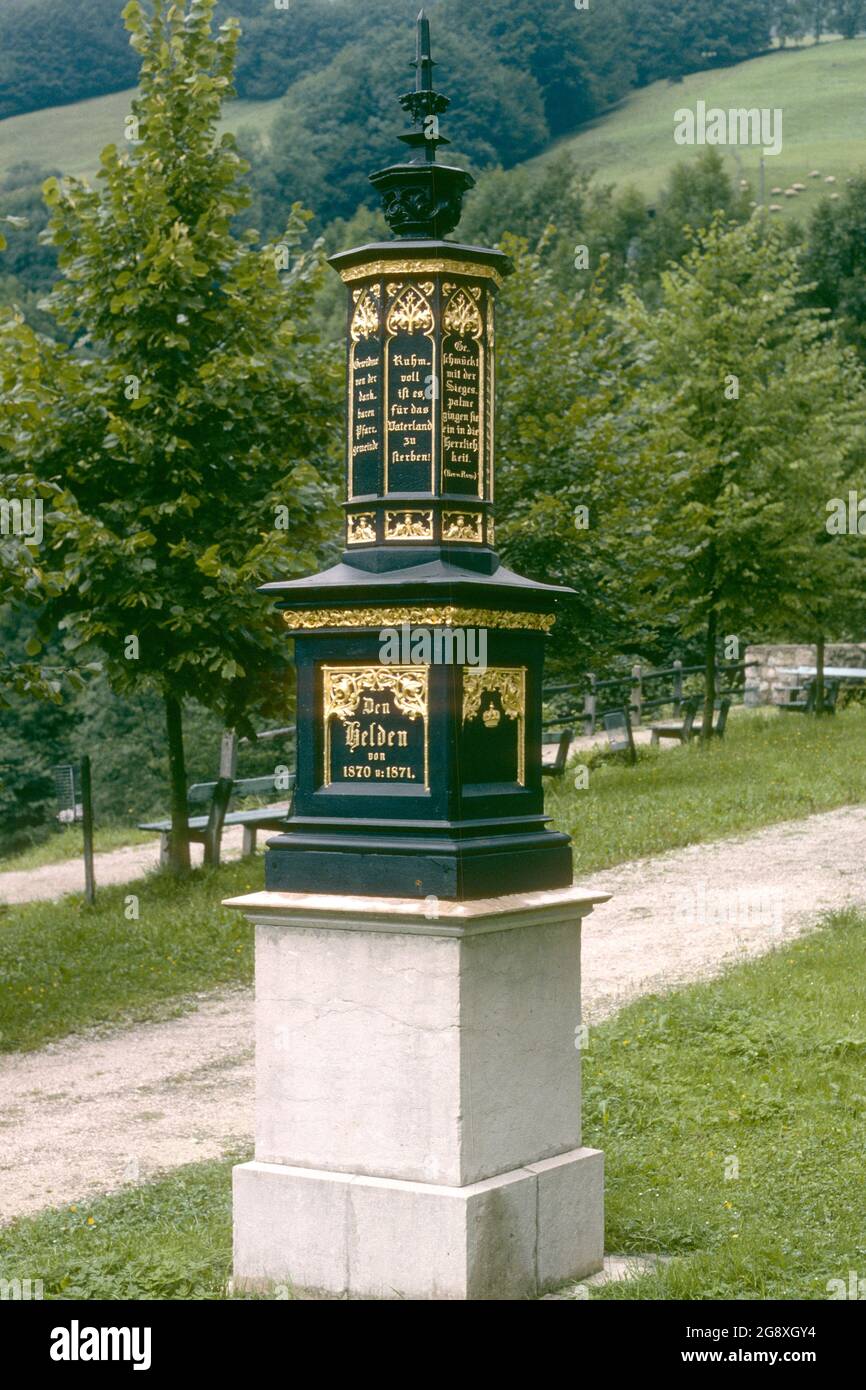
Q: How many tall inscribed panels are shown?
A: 3